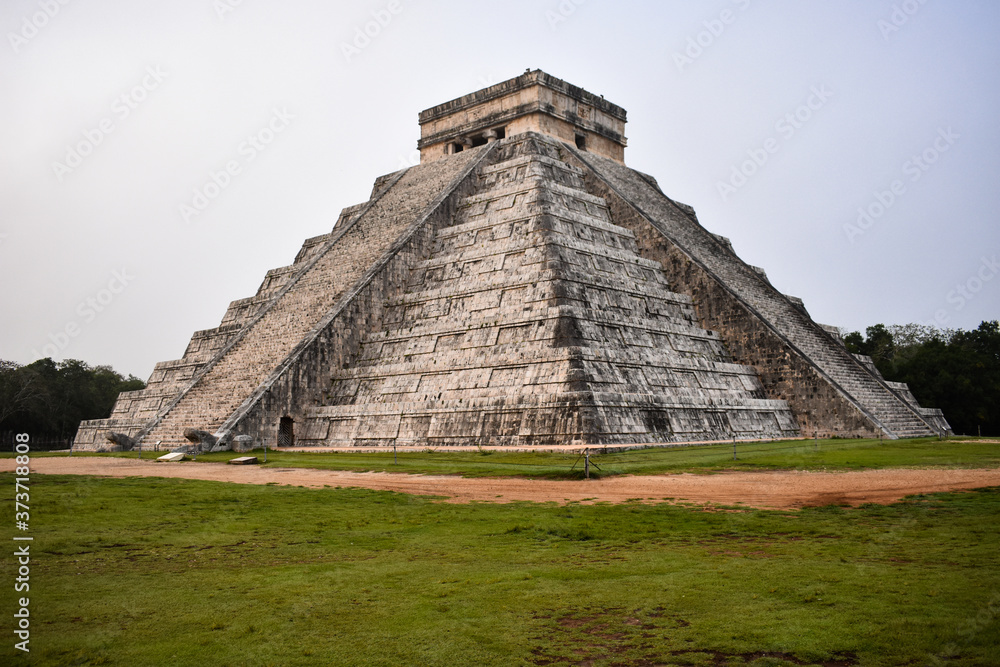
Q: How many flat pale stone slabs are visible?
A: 2